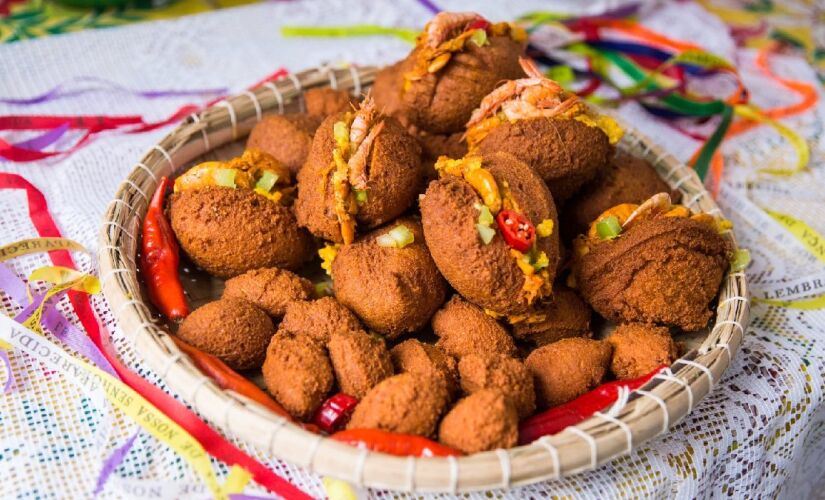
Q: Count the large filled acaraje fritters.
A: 6